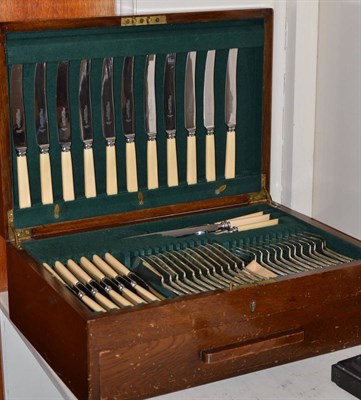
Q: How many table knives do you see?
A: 11